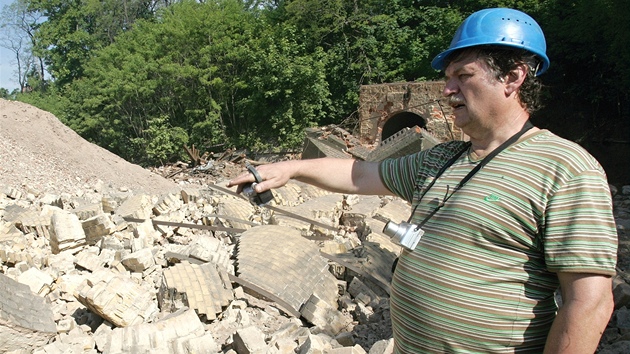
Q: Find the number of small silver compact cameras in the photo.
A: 1